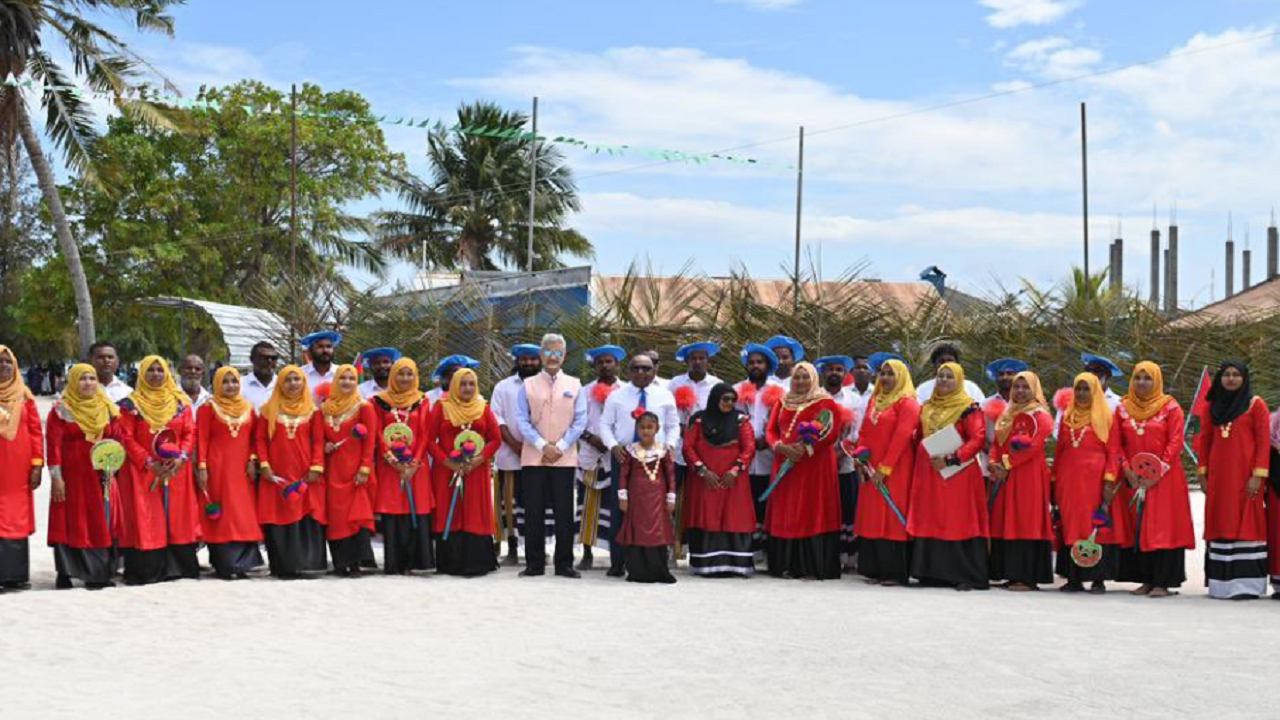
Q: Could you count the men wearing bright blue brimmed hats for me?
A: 12